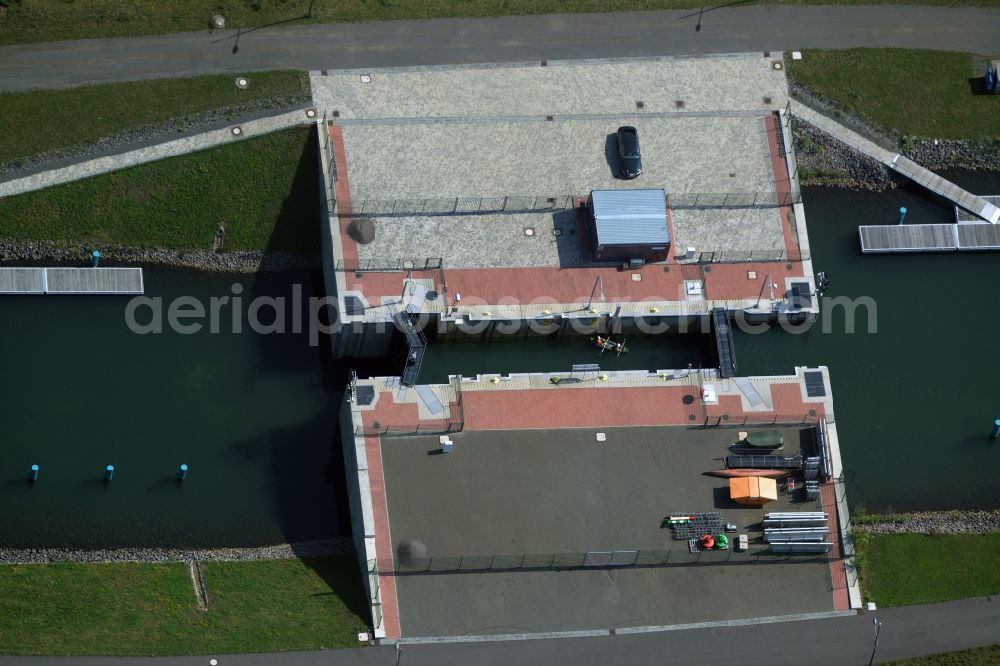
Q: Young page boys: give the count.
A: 0